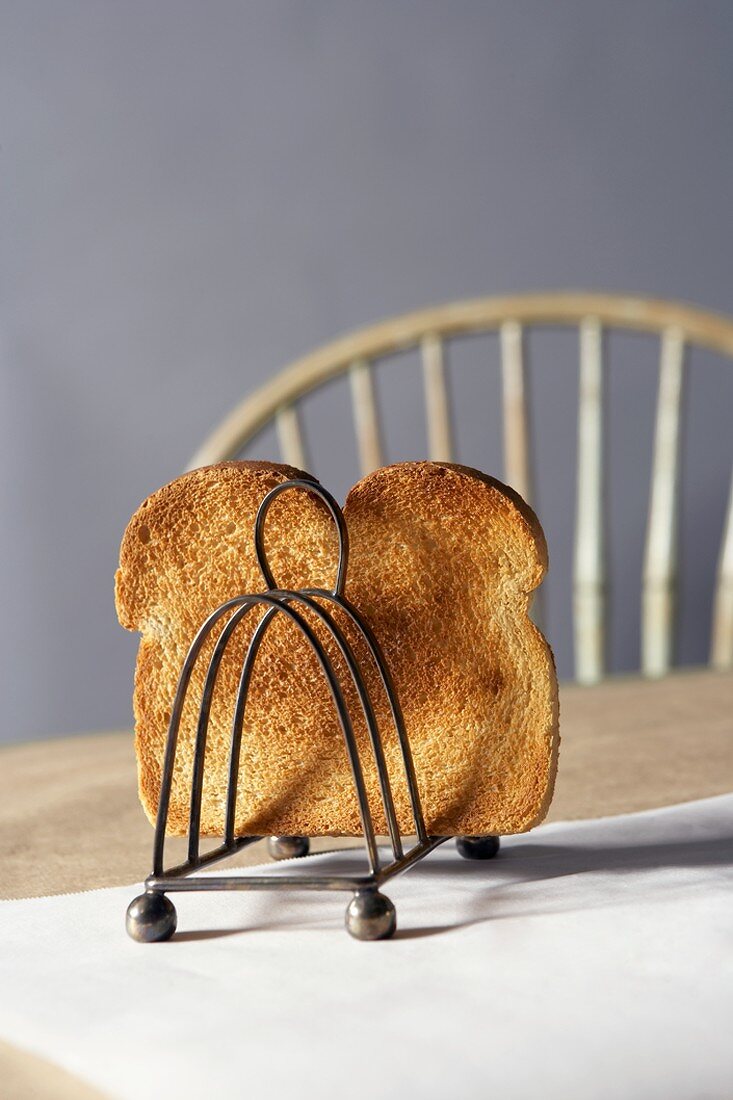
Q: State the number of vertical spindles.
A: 7